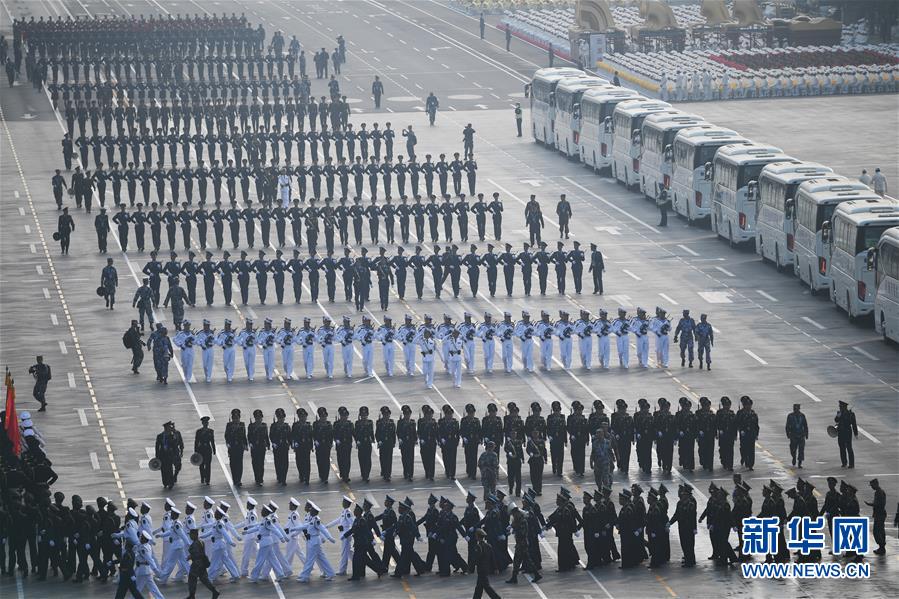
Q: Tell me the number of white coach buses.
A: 11